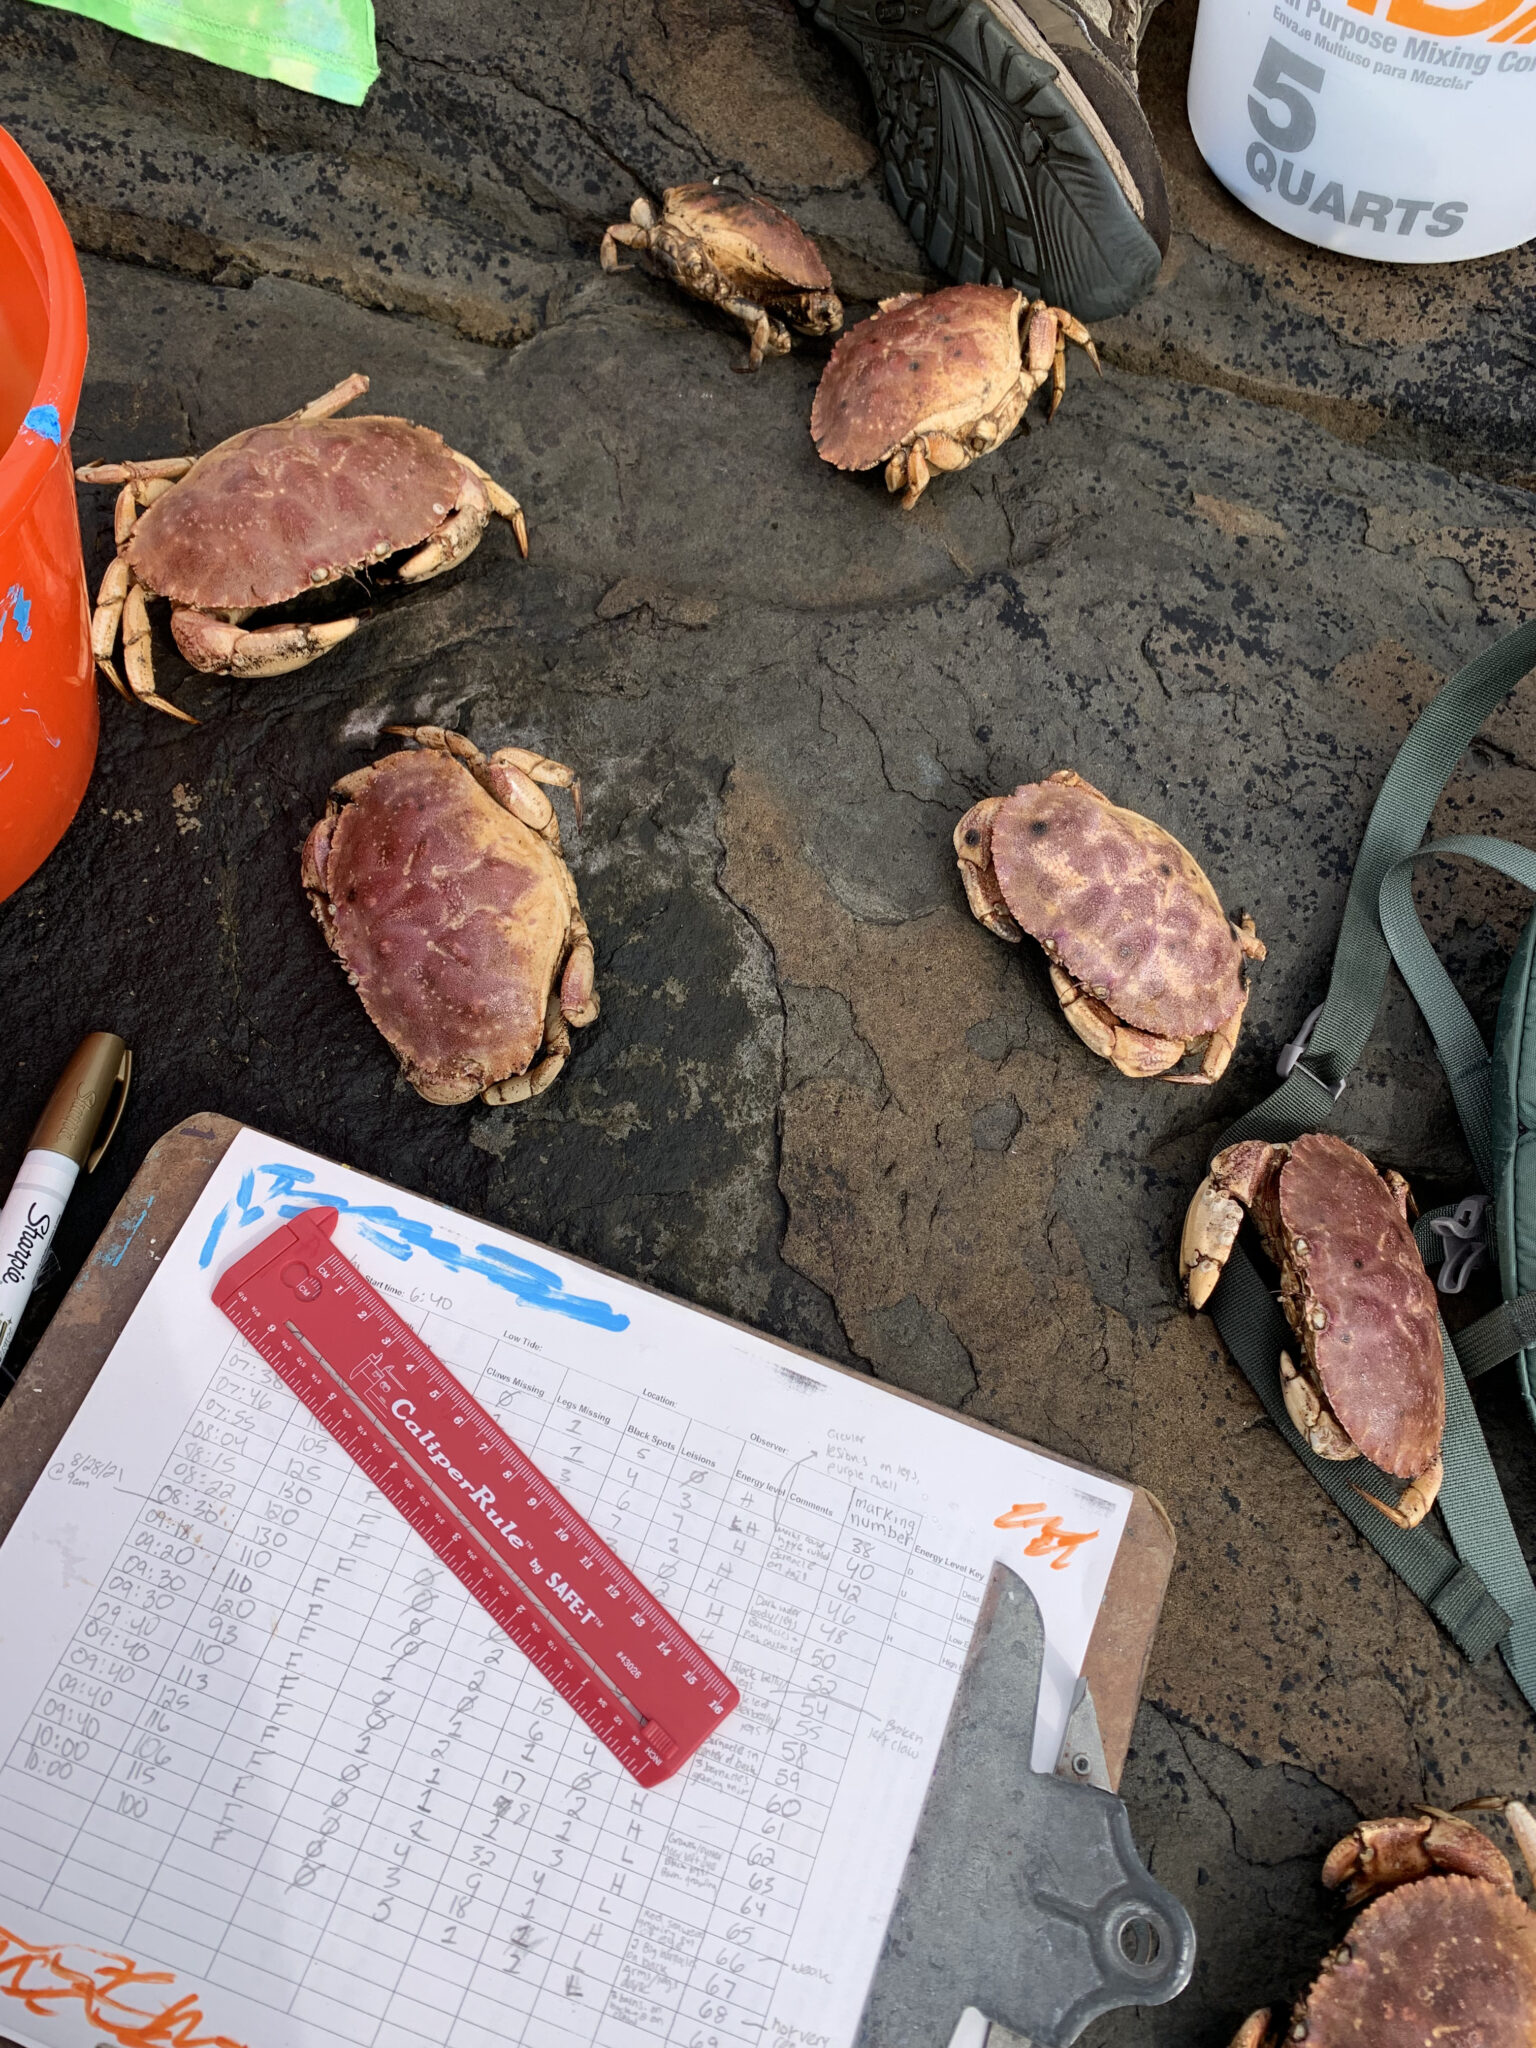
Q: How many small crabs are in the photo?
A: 7